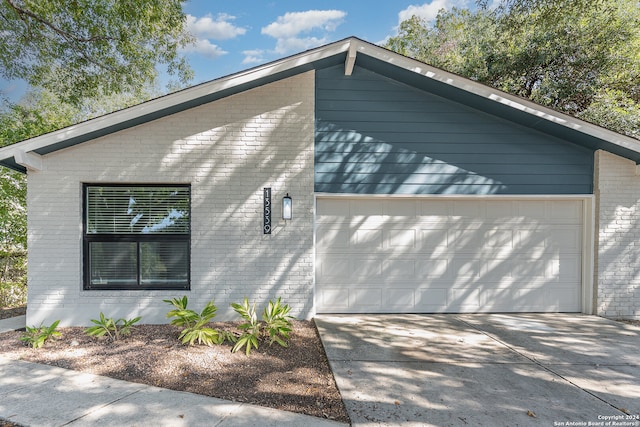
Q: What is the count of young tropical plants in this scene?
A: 4